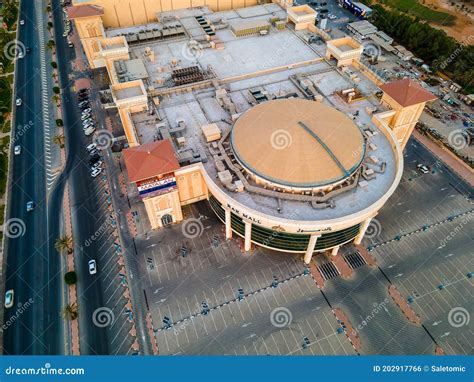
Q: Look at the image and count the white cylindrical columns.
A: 5